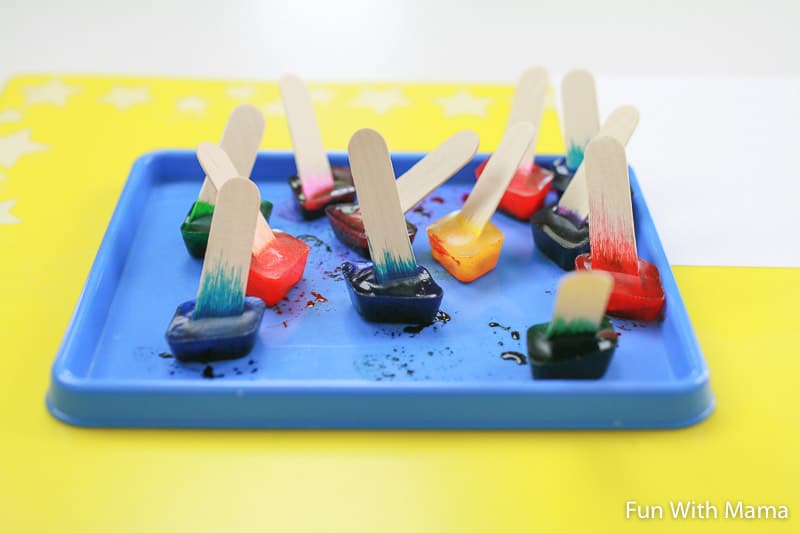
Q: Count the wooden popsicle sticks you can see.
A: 12